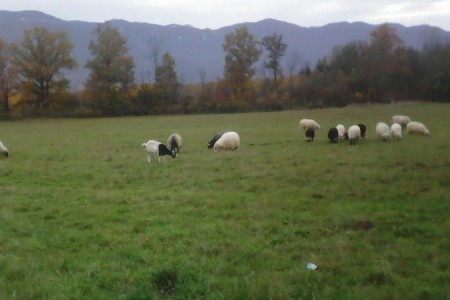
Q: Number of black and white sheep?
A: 1